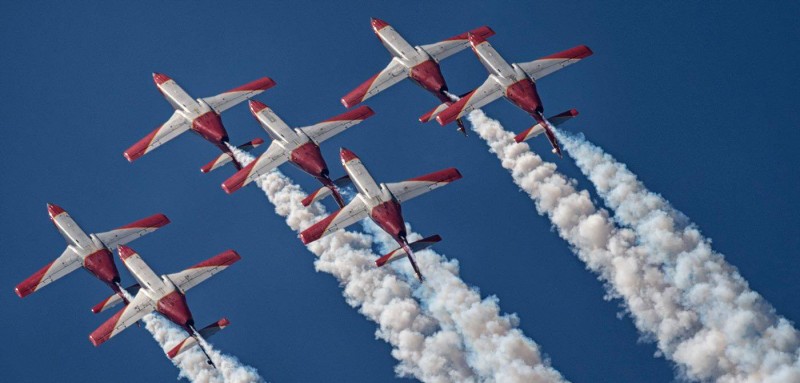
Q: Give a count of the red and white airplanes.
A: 7